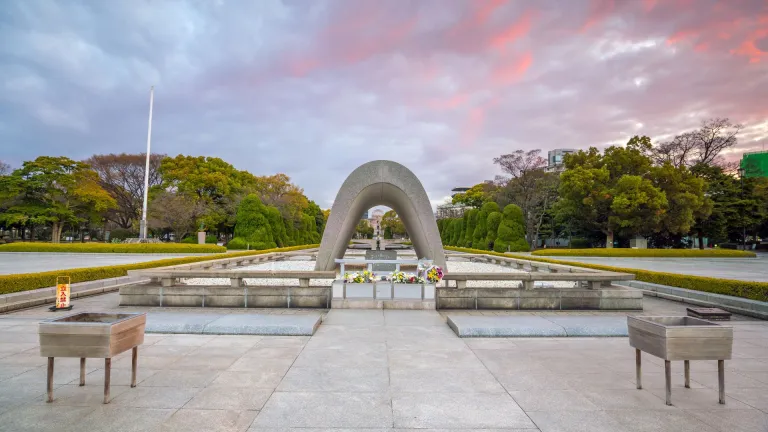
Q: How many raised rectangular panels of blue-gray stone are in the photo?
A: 2